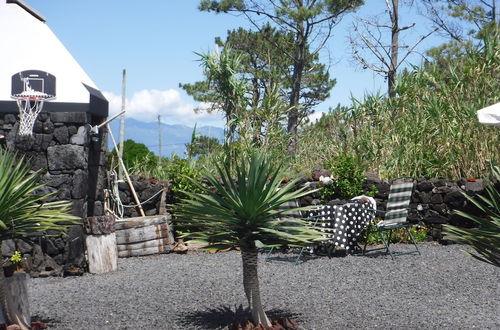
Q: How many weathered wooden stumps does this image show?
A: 2